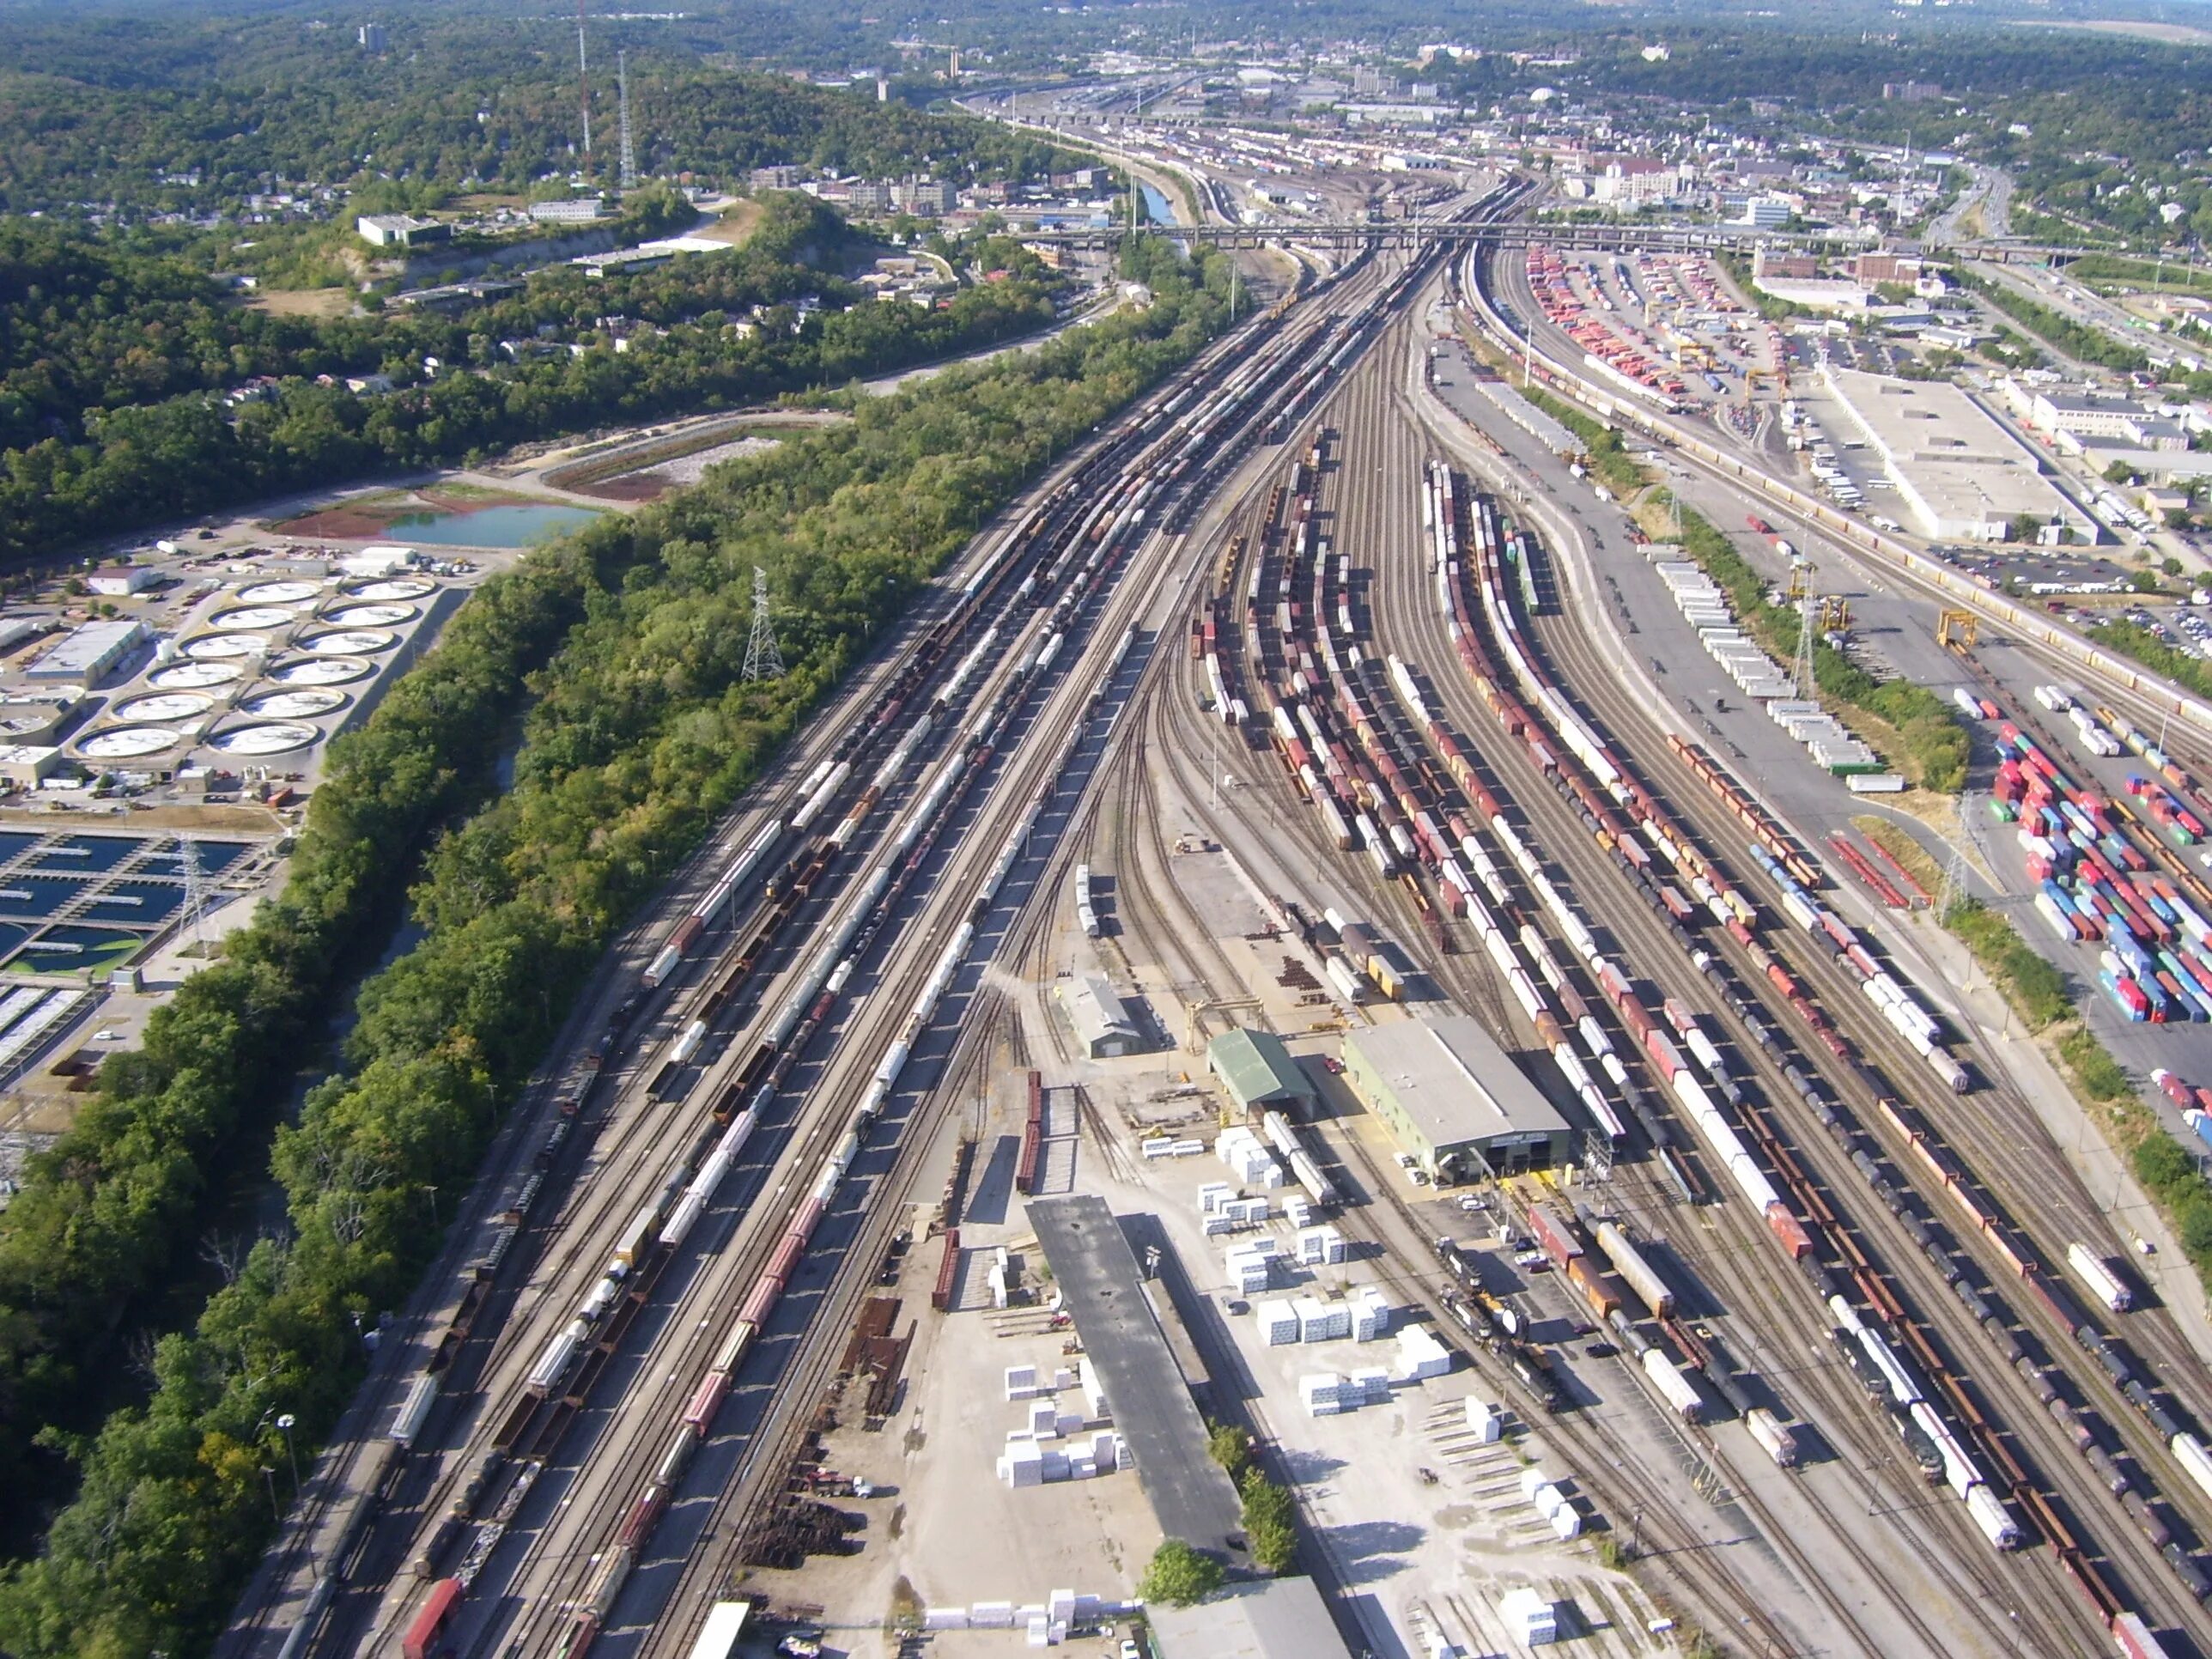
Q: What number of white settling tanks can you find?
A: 12